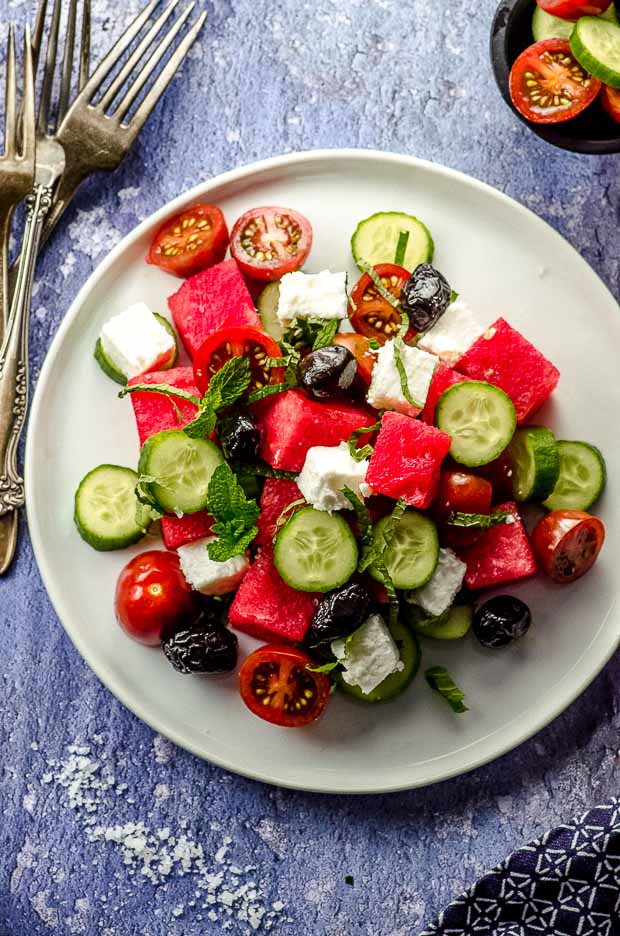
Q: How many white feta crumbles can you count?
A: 8